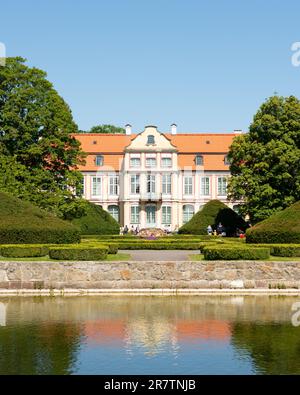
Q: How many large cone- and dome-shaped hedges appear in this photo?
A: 4